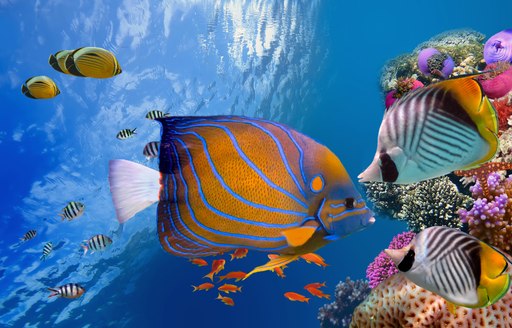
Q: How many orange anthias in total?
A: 12